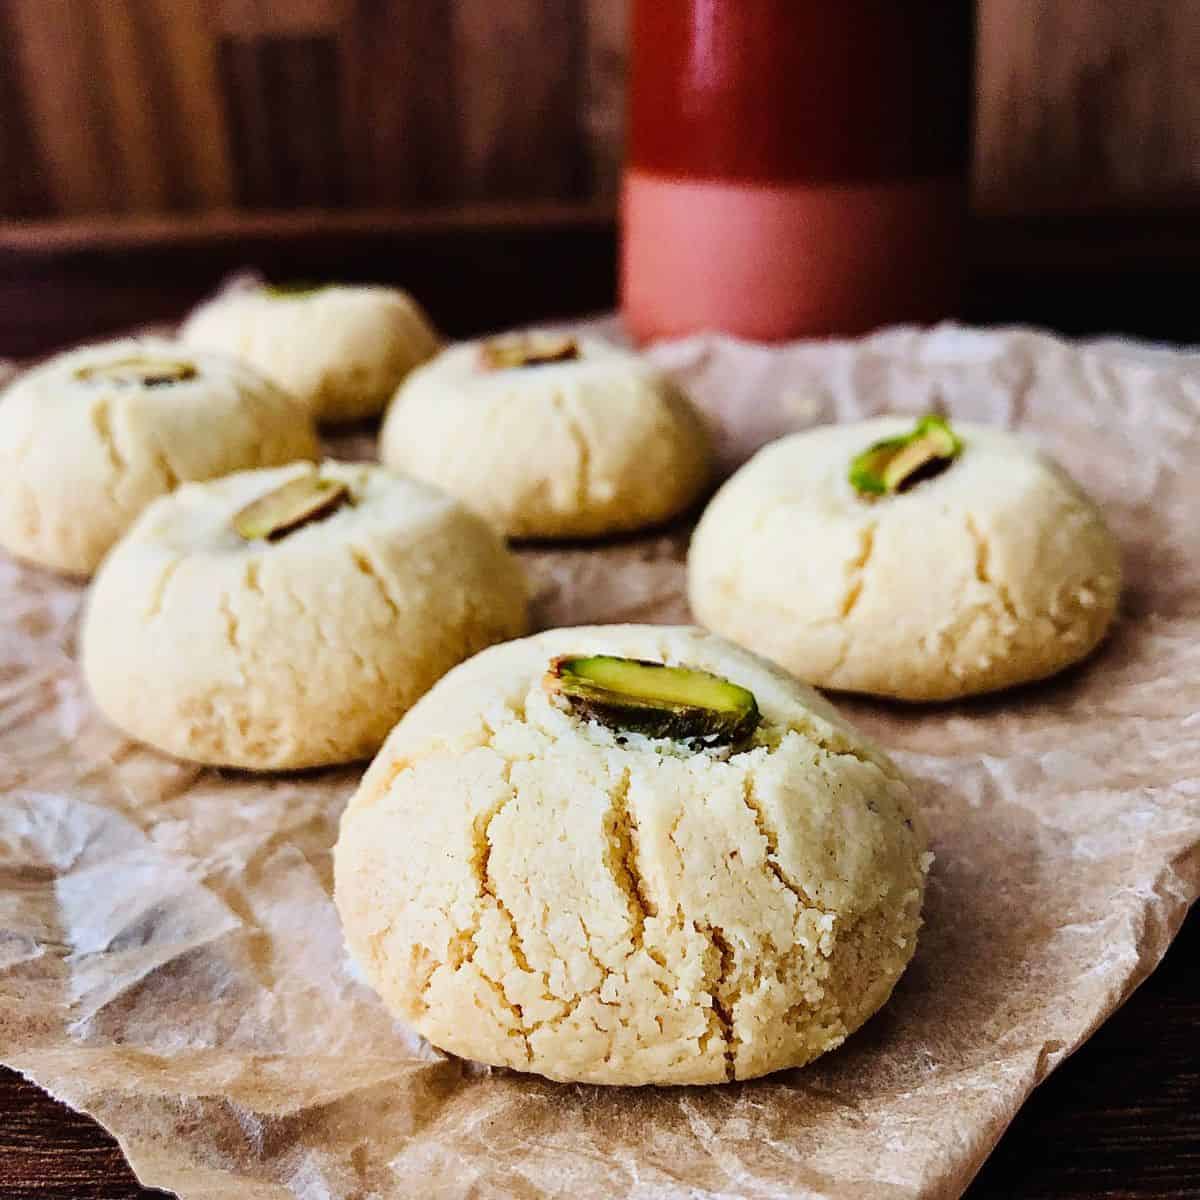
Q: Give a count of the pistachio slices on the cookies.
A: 6